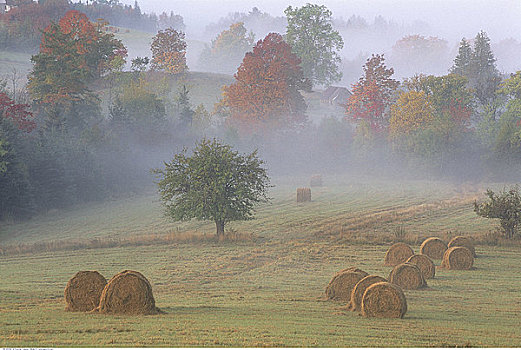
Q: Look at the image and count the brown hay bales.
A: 13